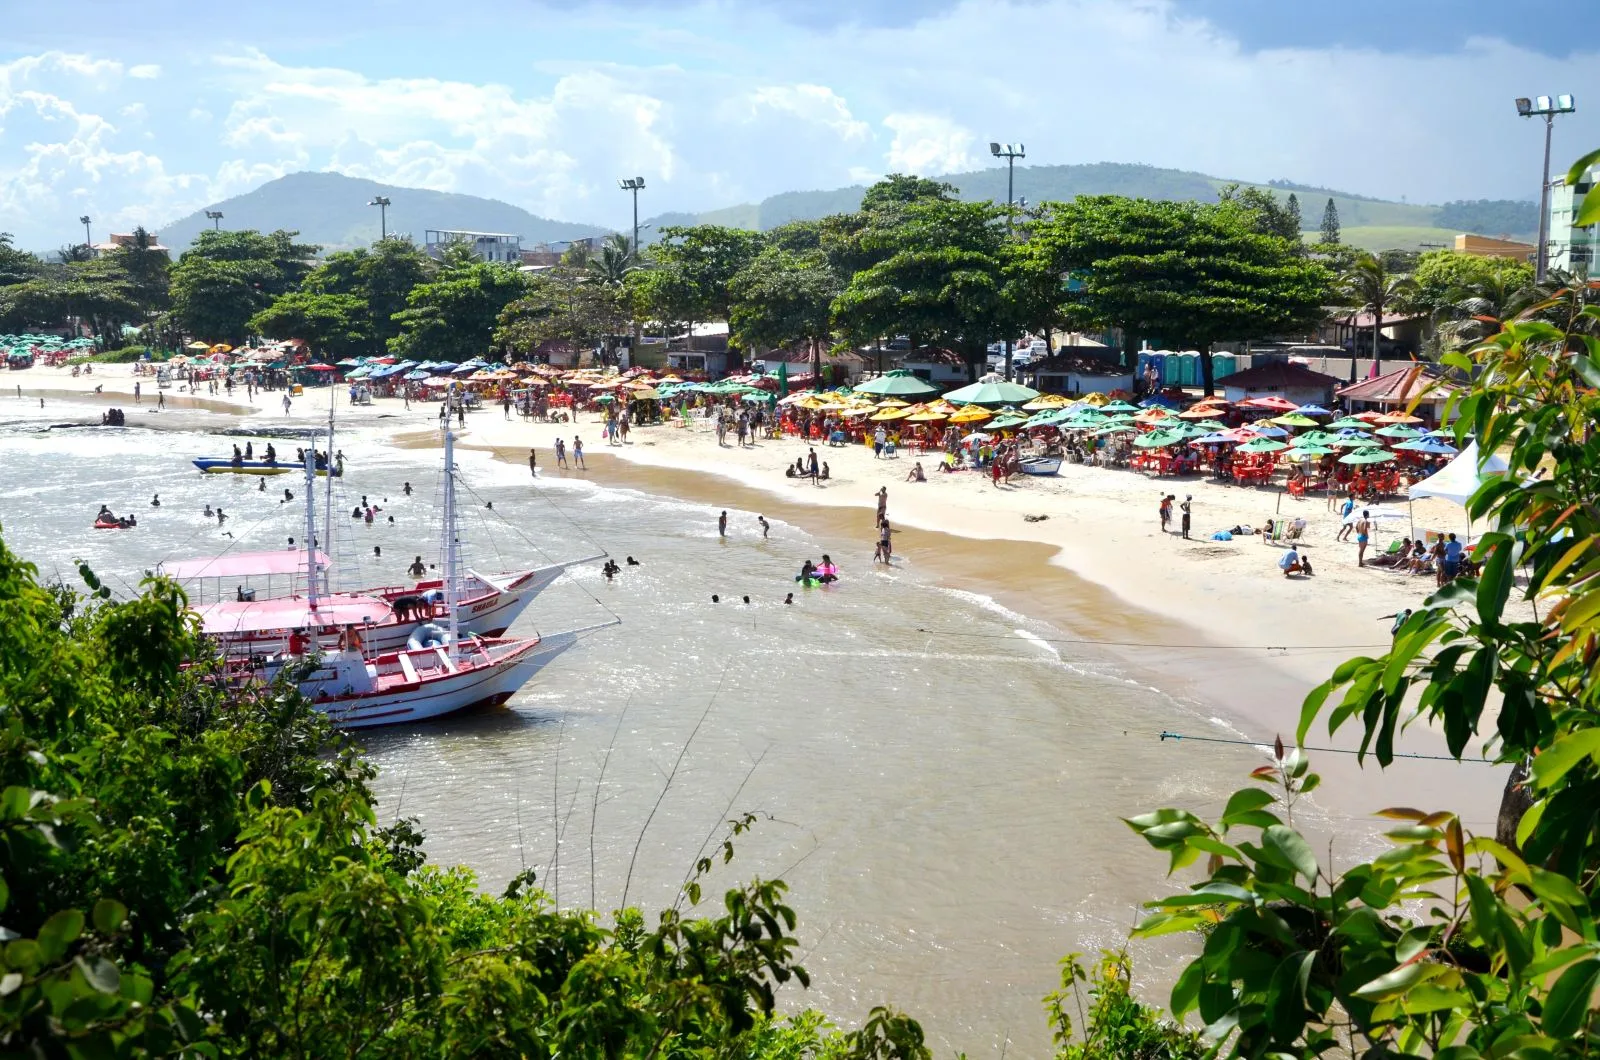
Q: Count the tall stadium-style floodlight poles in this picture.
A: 6